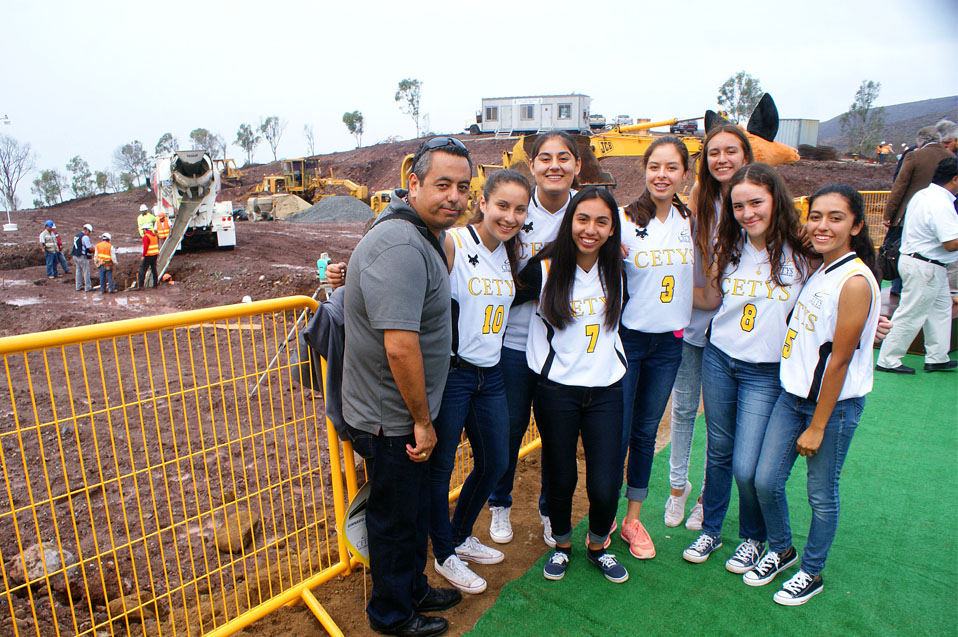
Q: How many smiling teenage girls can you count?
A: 7